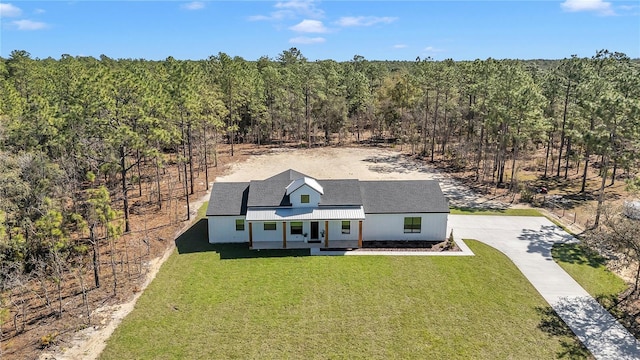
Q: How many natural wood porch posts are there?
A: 4